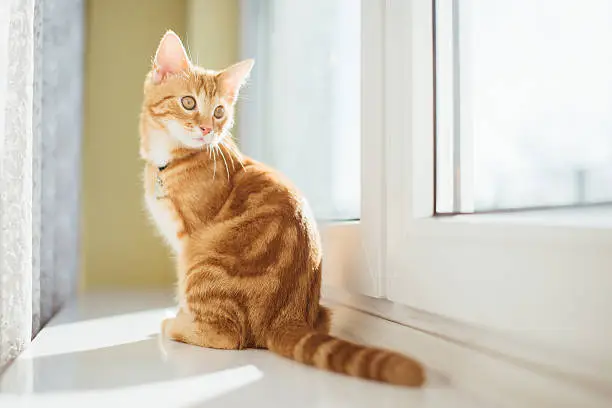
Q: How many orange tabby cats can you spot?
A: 1